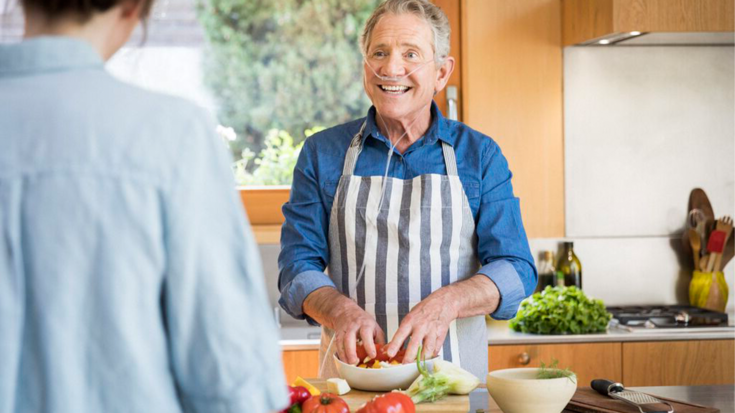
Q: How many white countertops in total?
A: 1